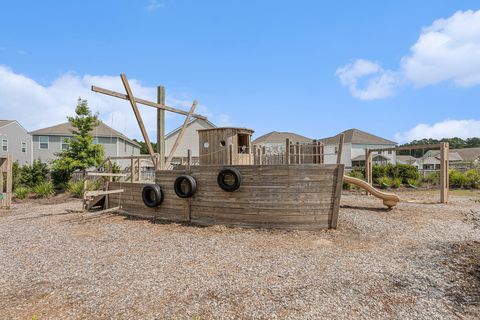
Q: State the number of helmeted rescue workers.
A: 0